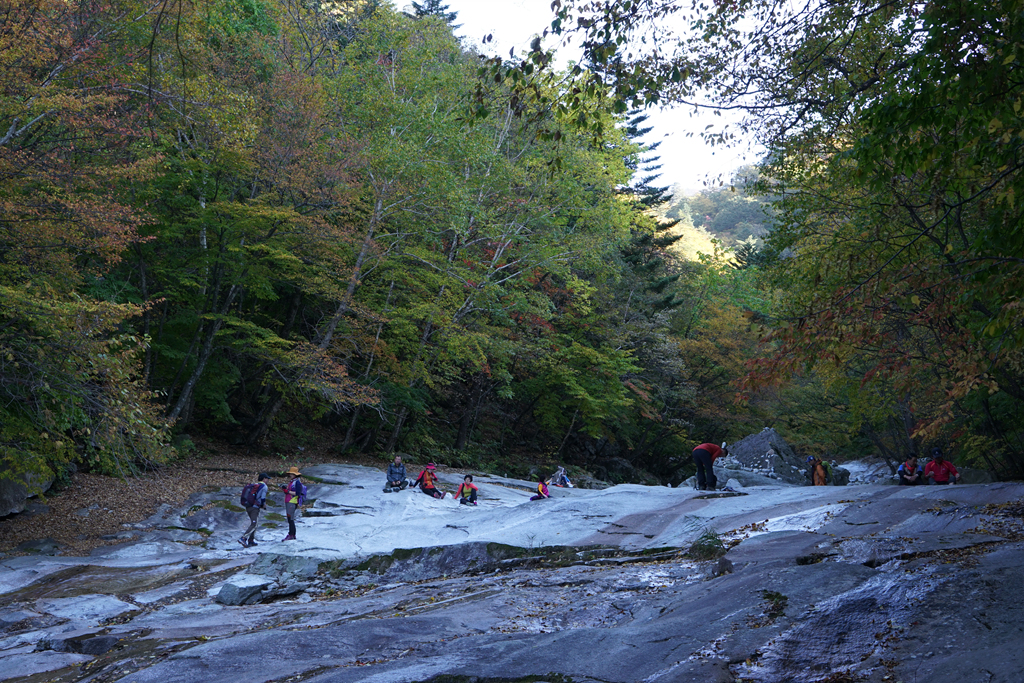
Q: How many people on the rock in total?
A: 11